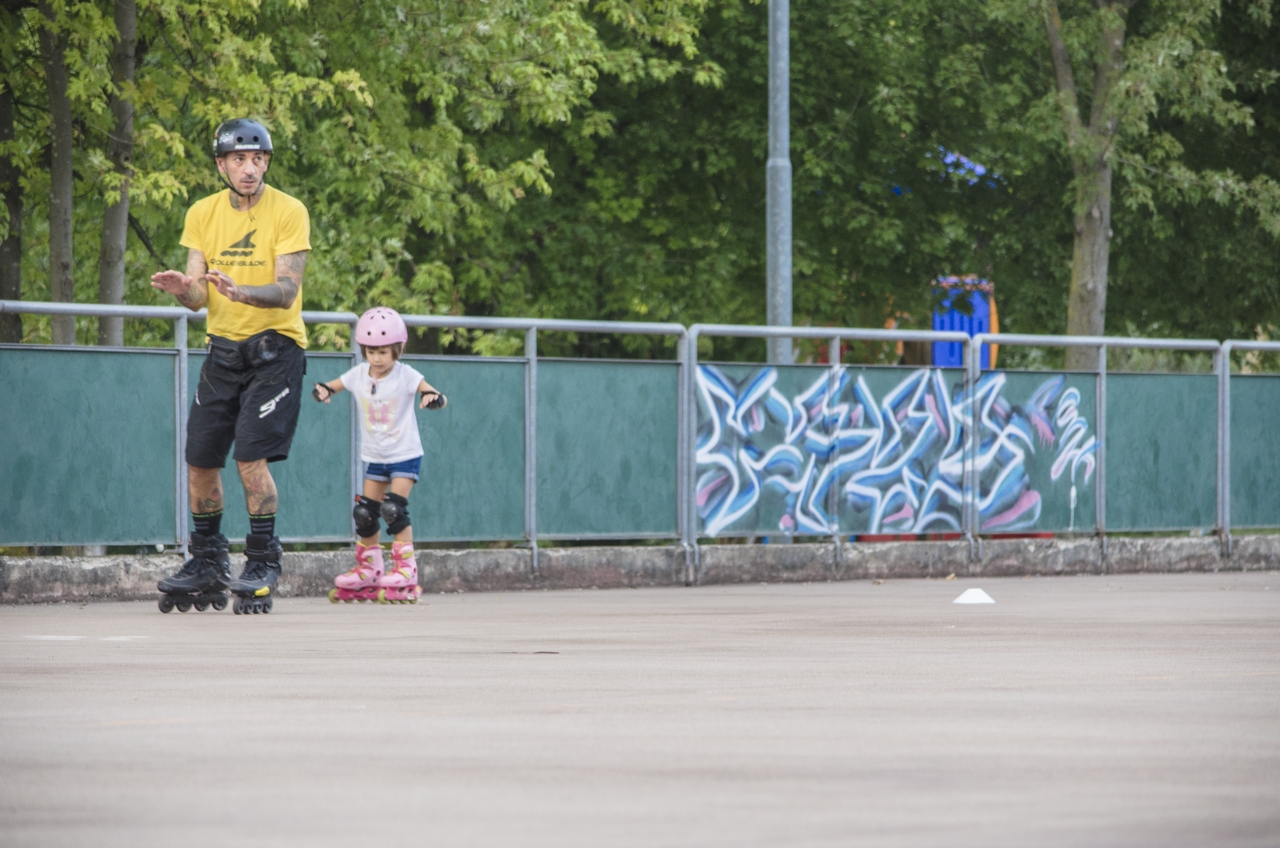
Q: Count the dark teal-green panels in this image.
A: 9